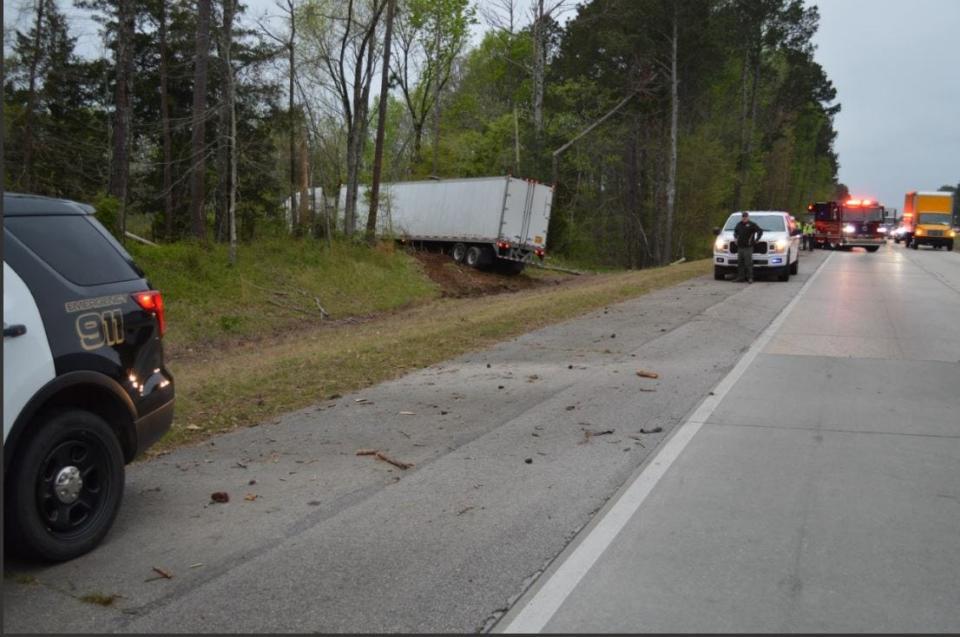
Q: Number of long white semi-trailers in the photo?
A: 1